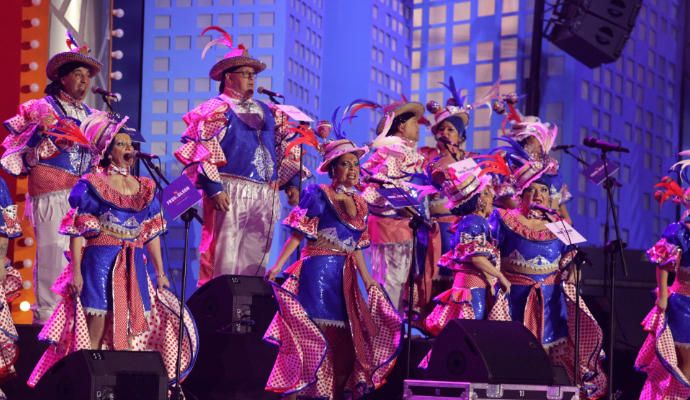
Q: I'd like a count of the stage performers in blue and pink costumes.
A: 11